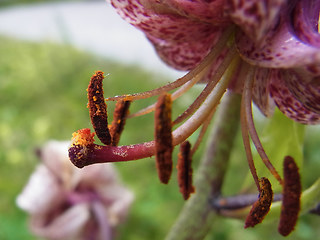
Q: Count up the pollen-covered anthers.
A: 6